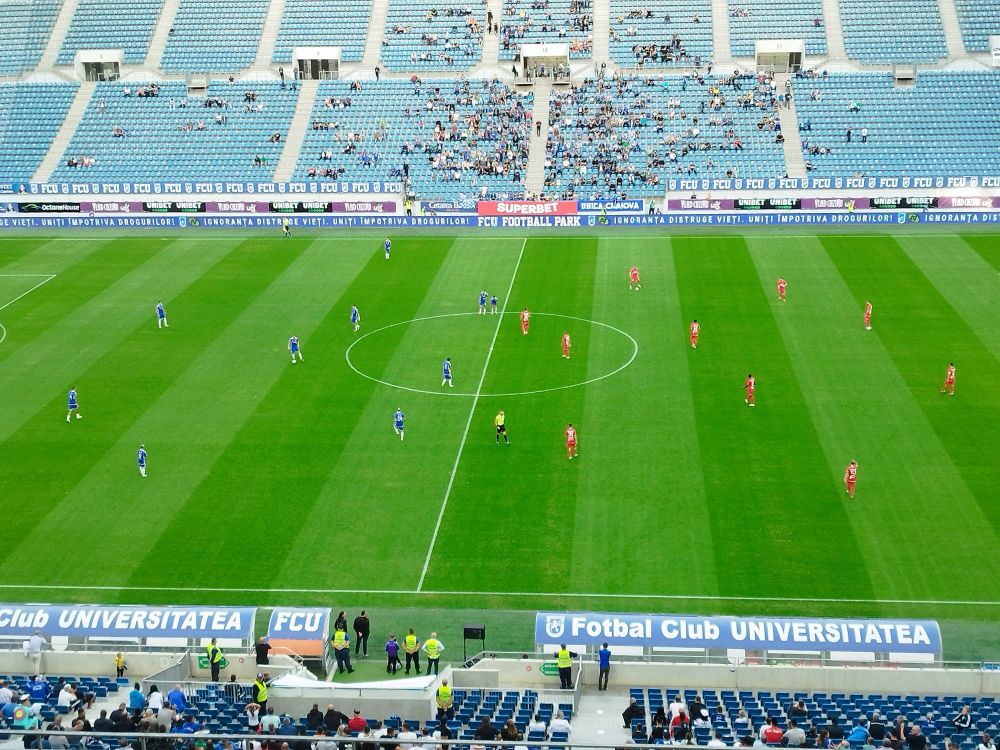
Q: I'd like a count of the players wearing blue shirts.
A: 10